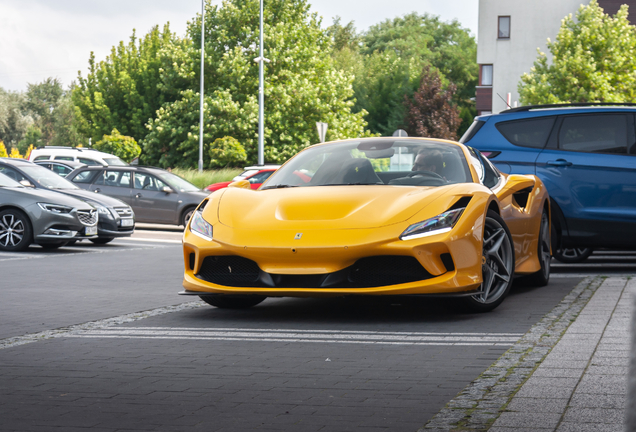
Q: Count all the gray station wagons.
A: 1